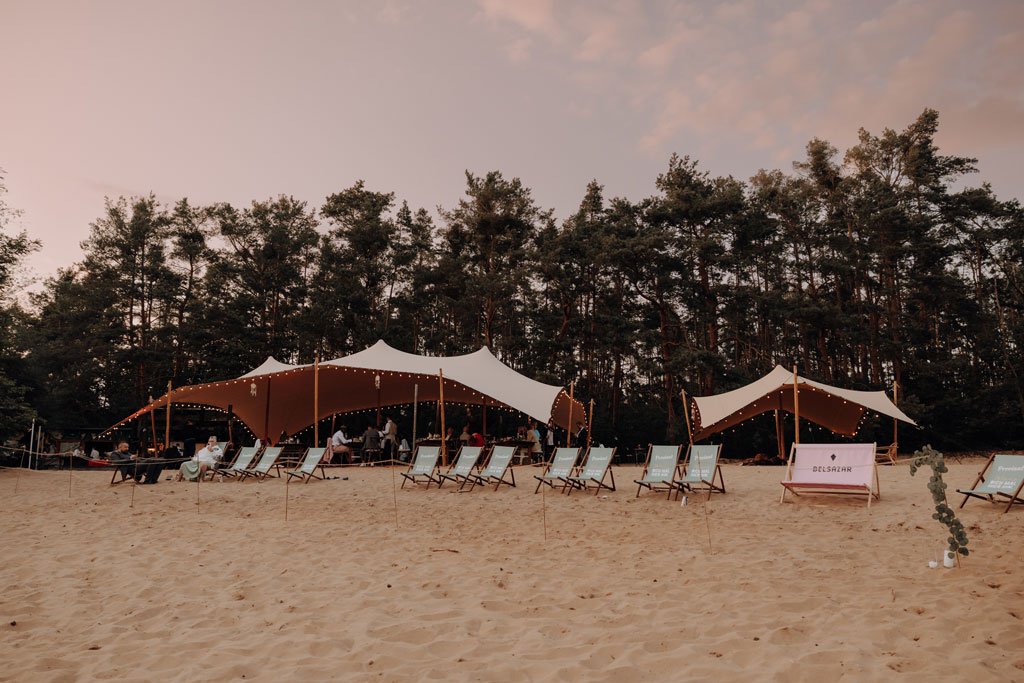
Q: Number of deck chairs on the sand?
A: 14